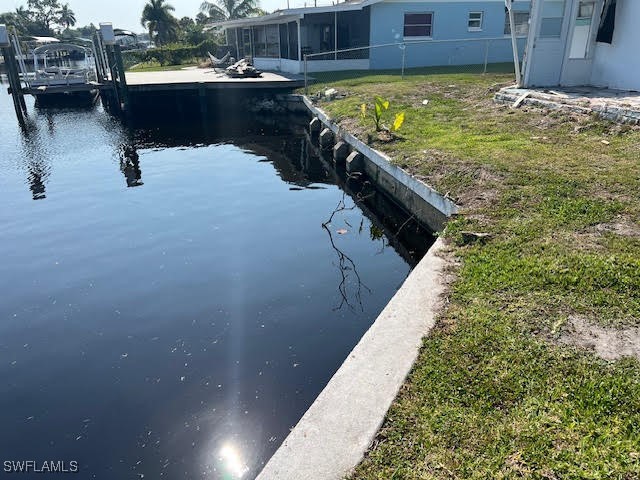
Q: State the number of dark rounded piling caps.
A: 4